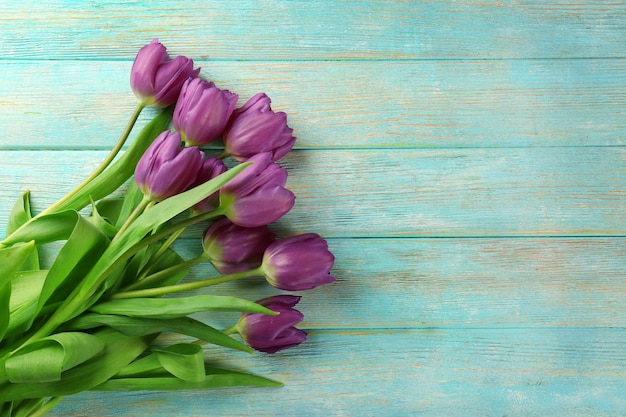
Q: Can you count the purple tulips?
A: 9